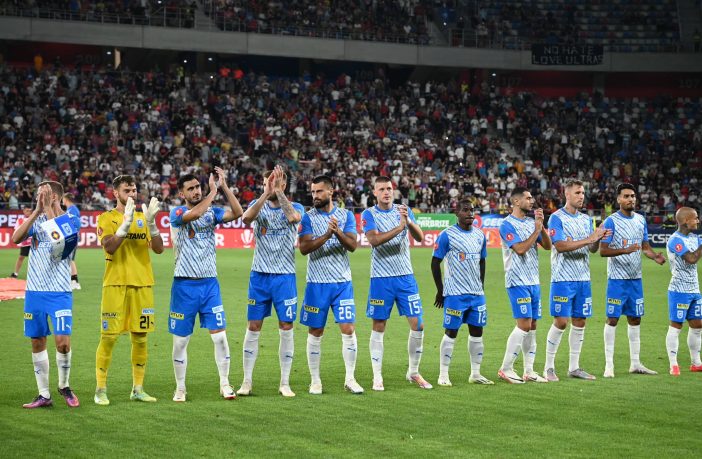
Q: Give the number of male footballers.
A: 11